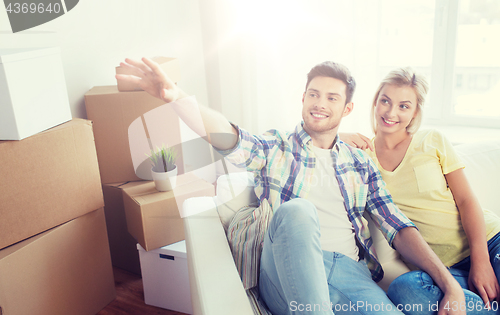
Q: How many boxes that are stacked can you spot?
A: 8